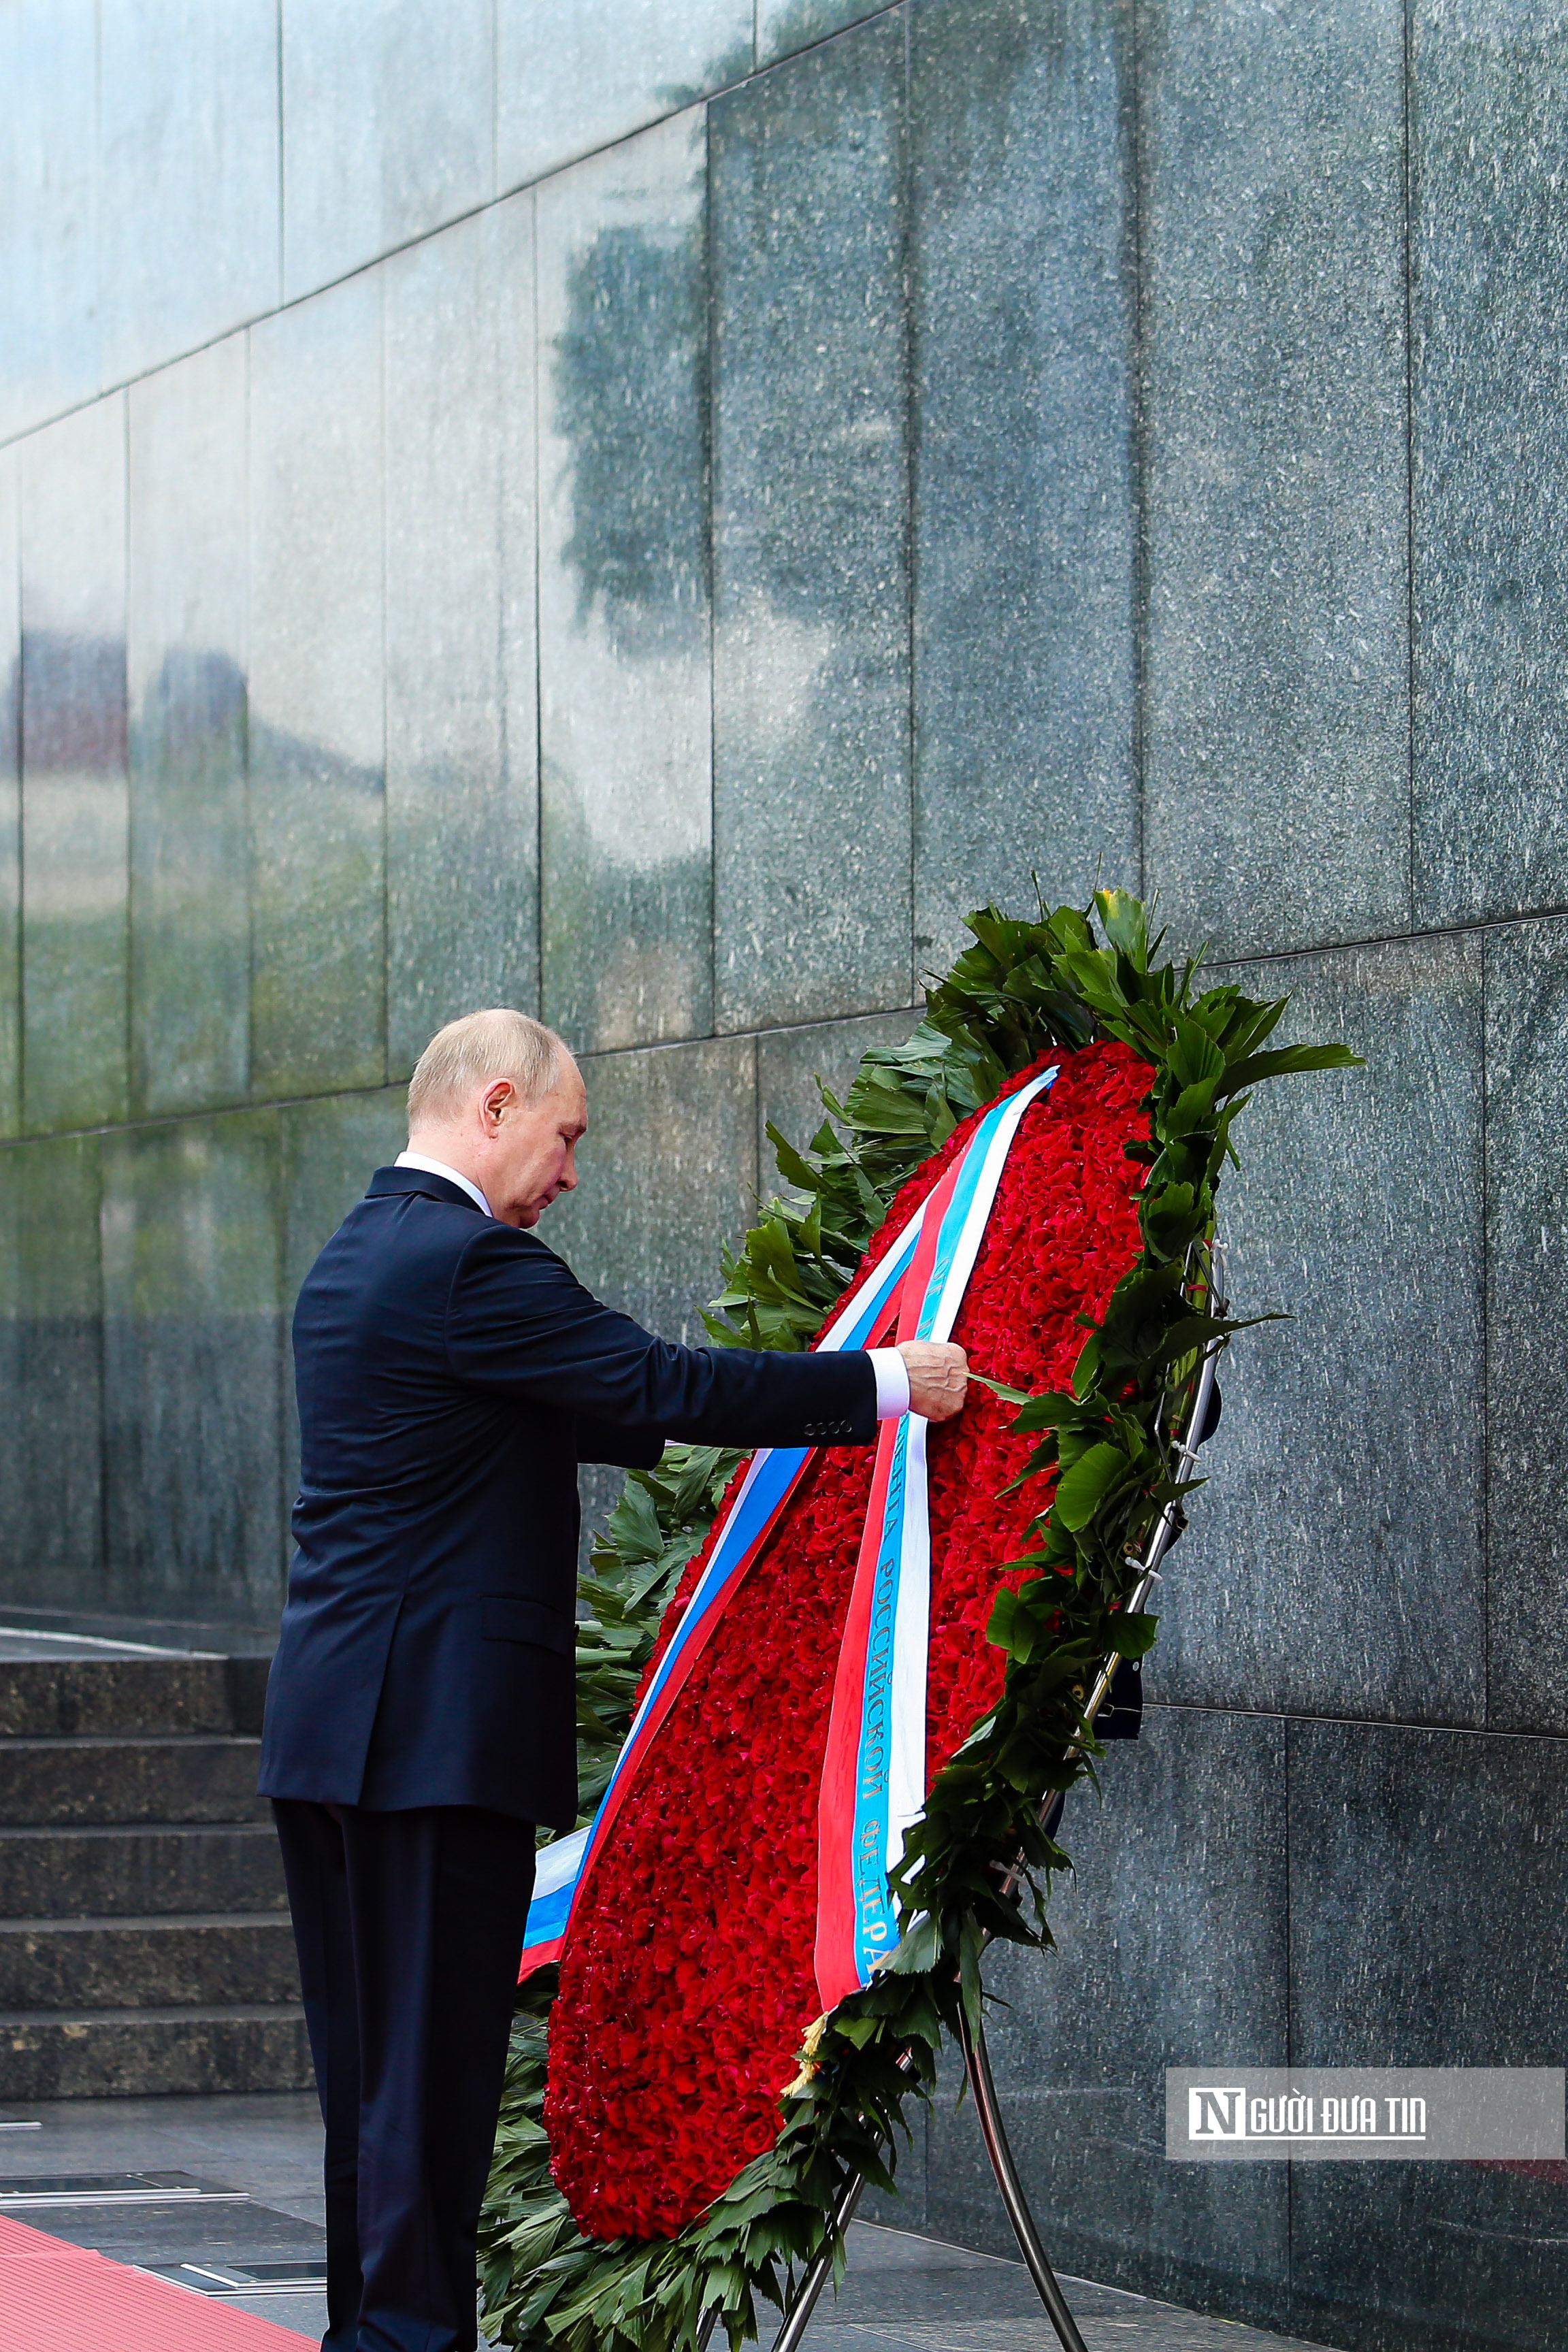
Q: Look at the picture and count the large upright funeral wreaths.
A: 1